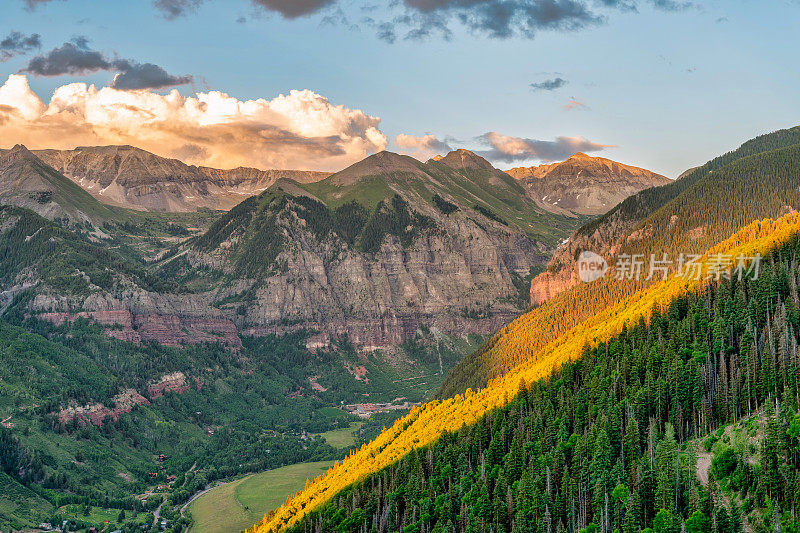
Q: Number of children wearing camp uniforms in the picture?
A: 0